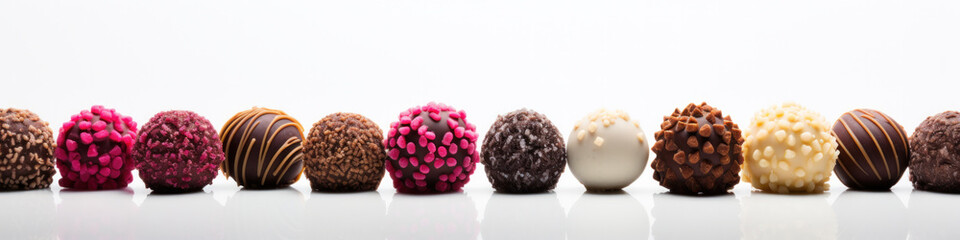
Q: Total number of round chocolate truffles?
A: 12